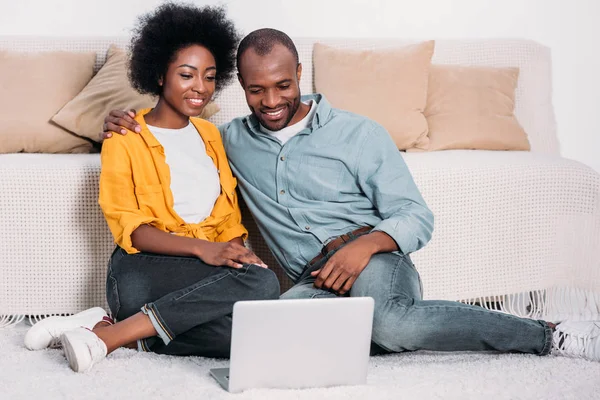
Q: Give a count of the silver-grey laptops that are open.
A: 1